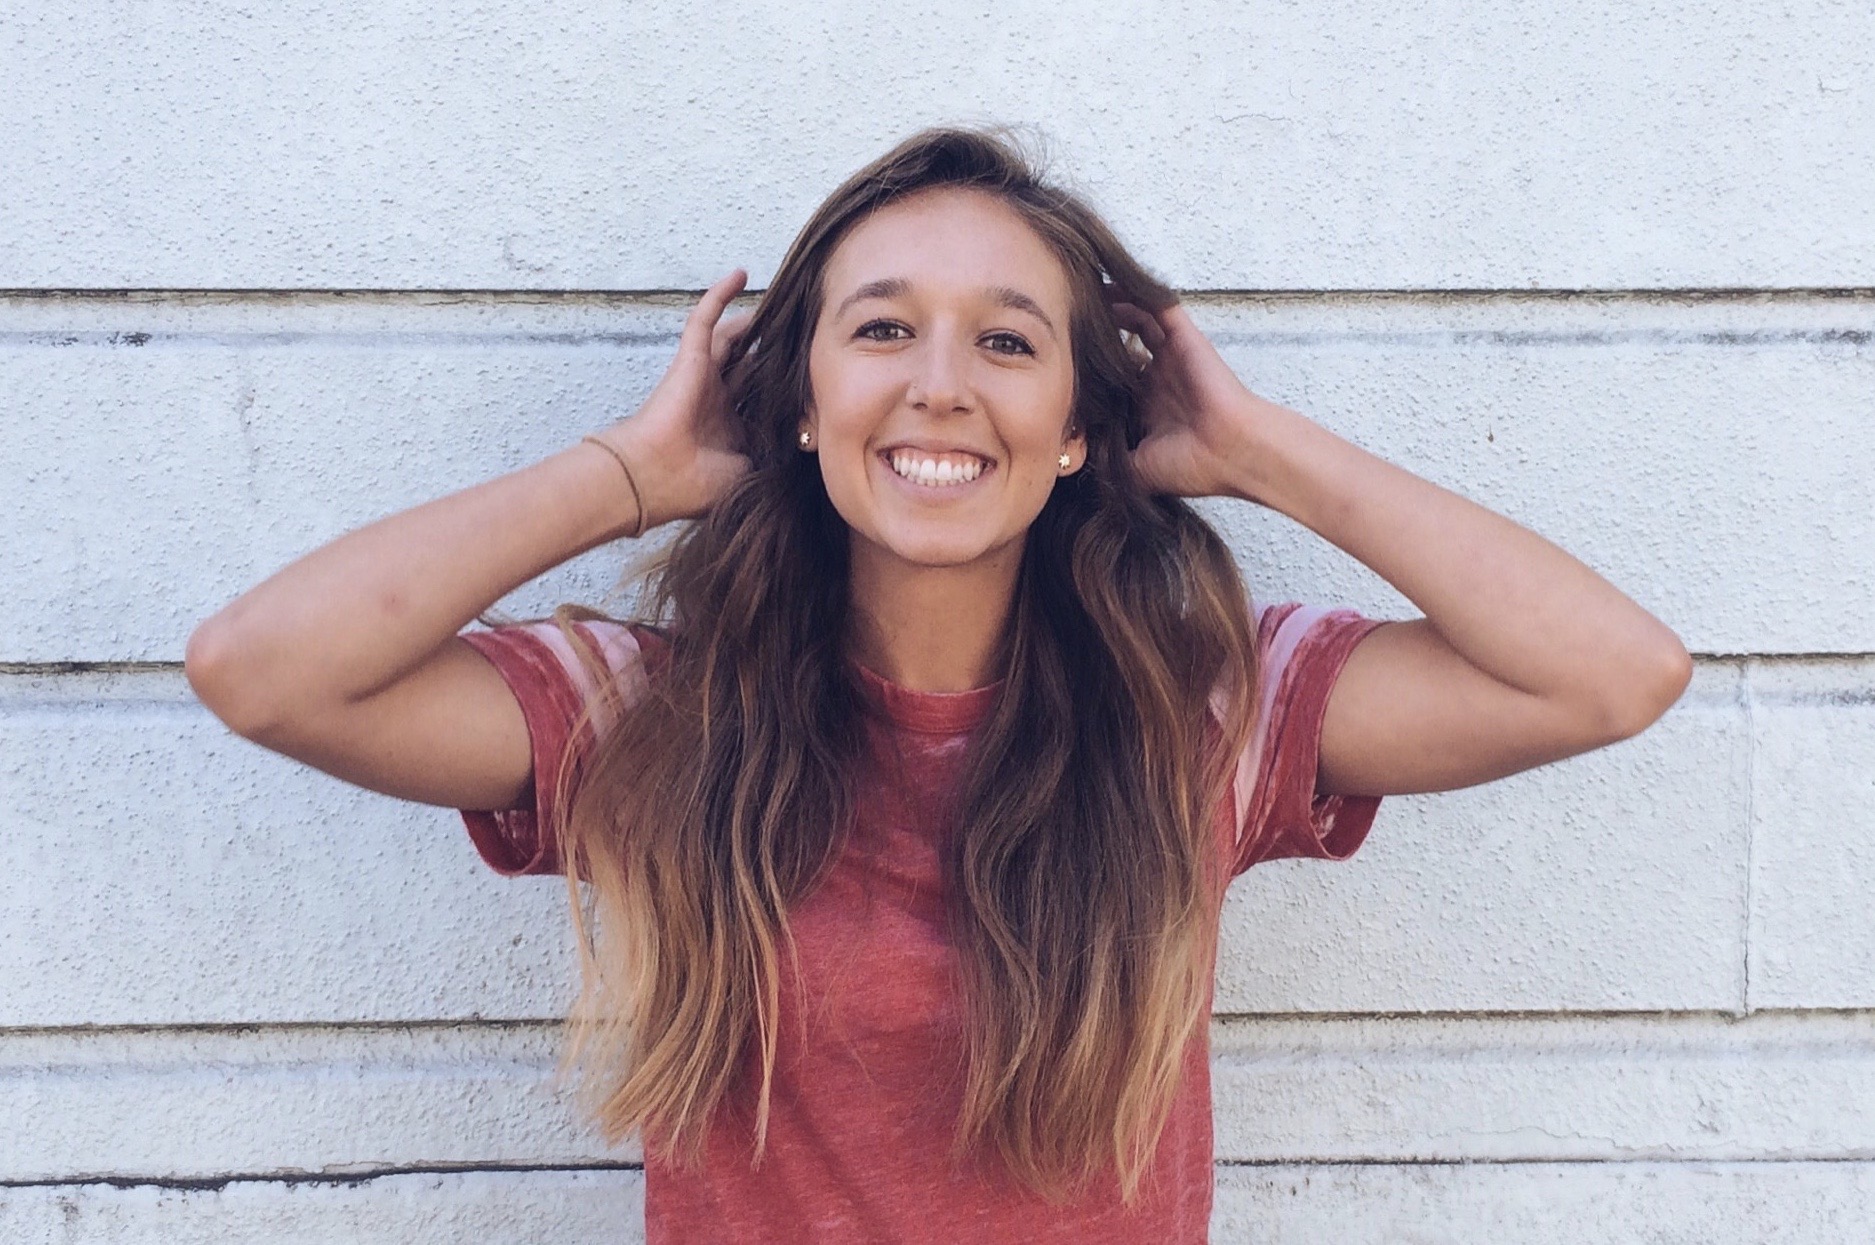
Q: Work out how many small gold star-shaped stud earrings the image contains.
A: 2